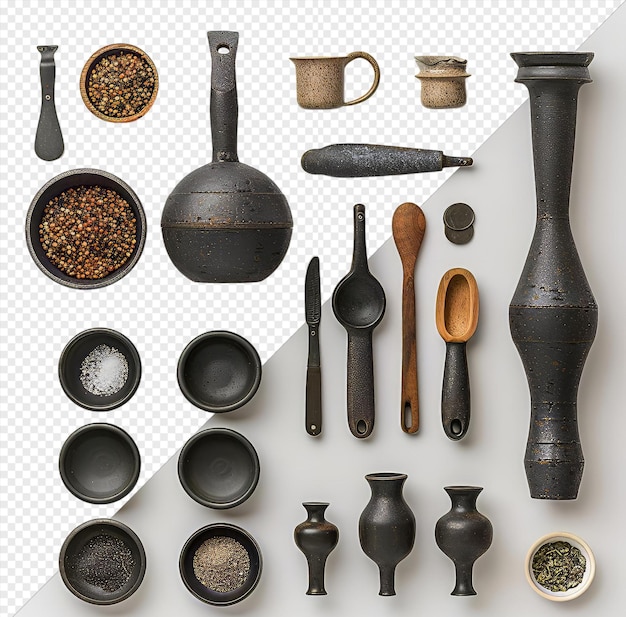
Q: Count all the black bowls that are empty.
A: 3